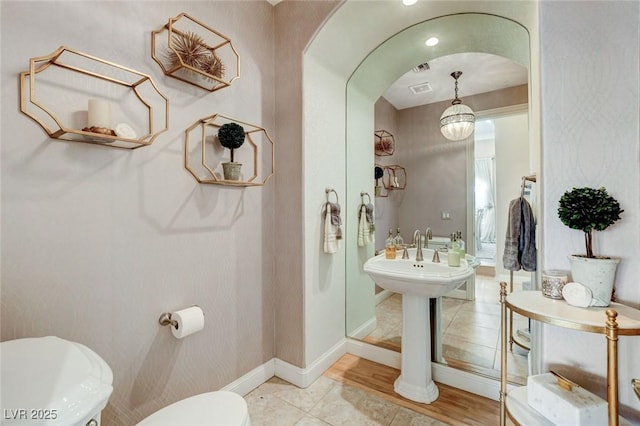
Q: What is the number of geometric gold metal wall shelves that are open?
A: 3